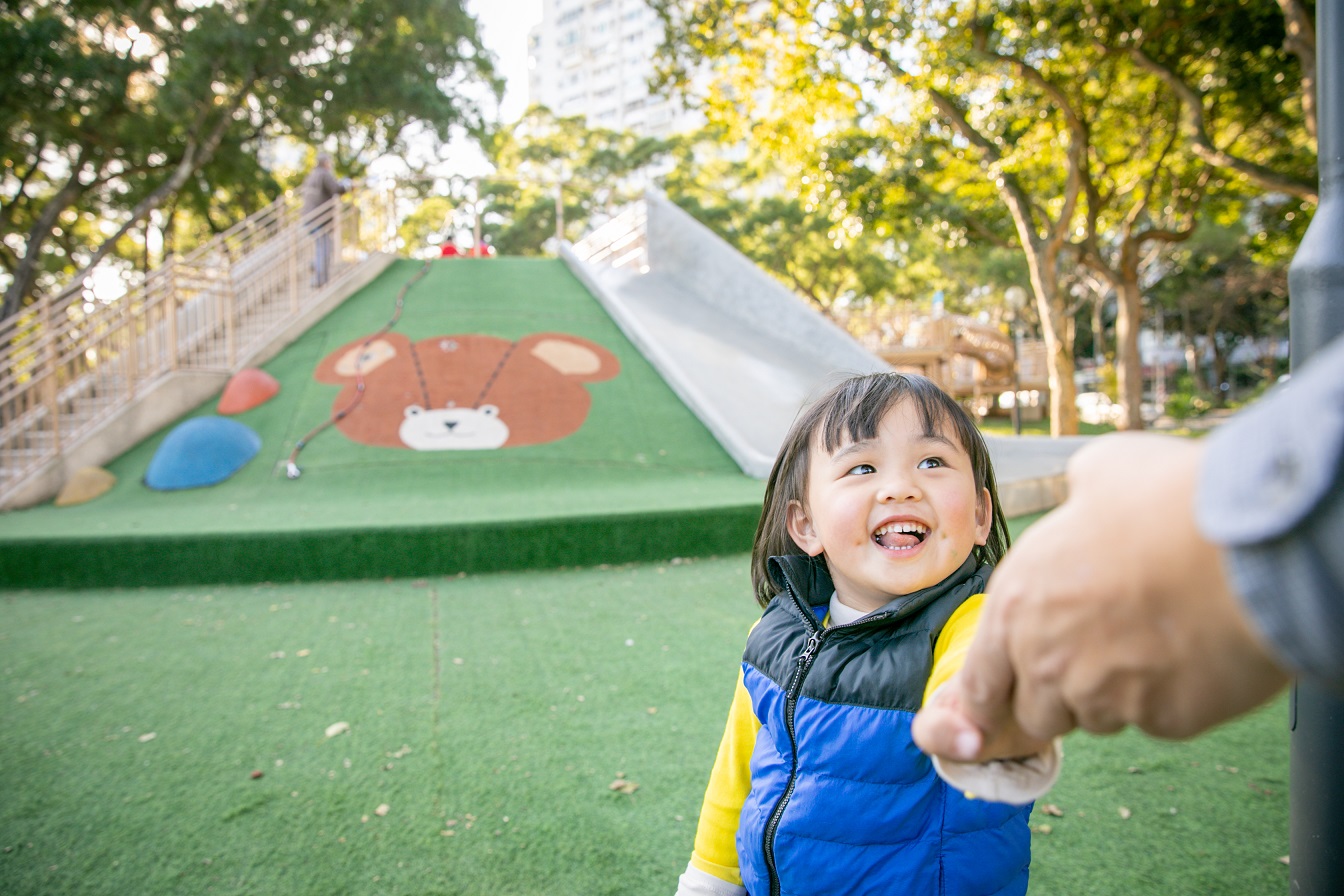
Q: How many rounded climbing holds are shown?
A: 3